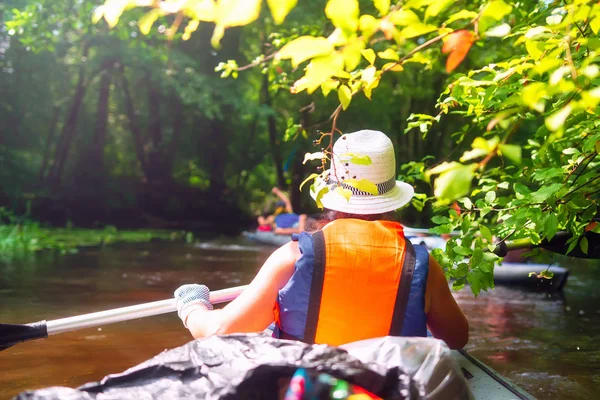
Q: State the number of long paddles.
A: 1